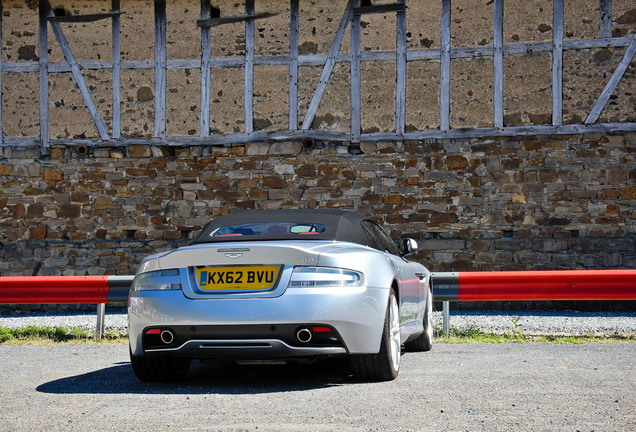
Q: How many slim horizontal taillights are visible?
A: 2